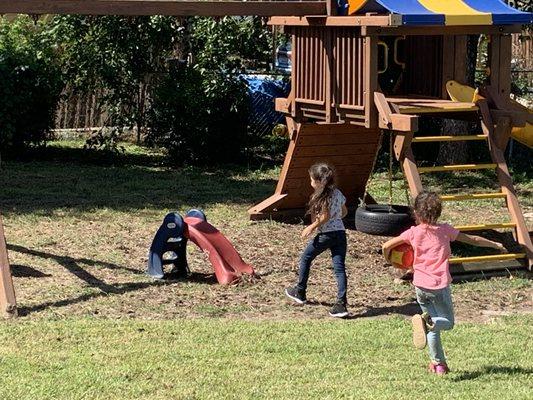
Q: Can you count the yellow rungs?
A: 6